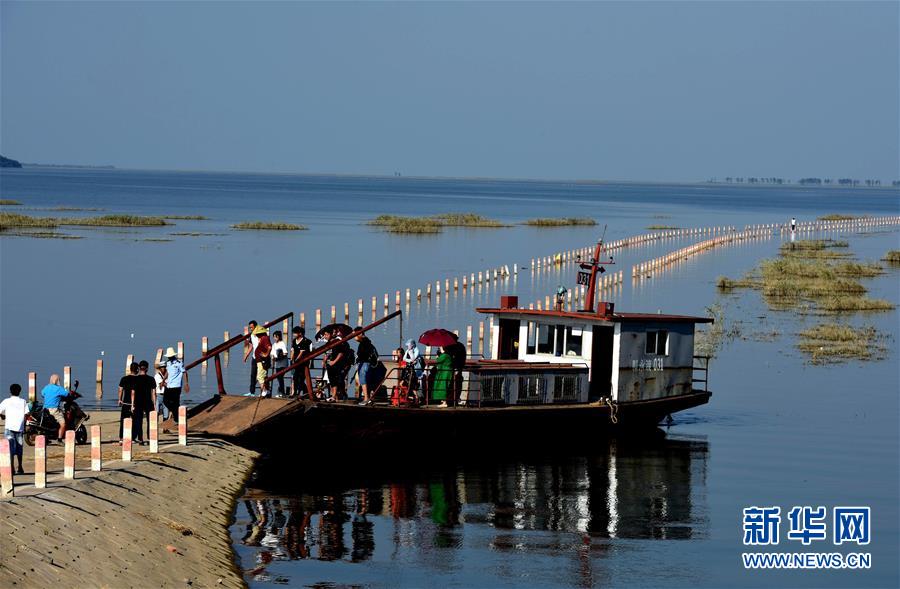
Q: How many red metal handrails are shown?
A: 2